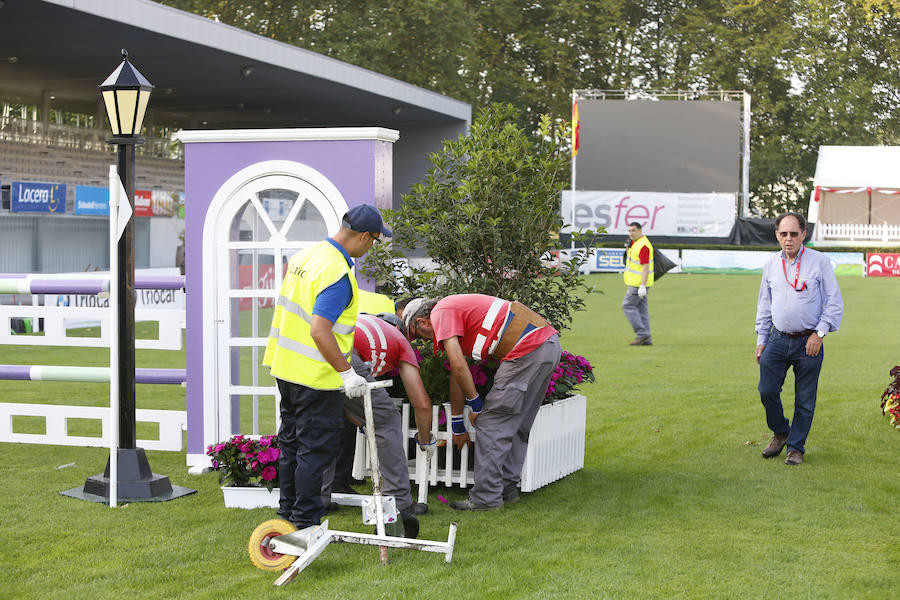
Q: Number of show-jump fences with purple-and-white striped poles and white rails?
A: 1